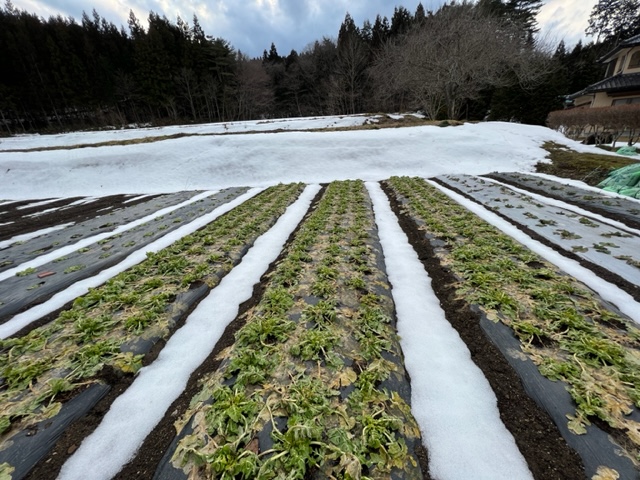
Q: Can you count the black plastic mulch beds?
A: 7